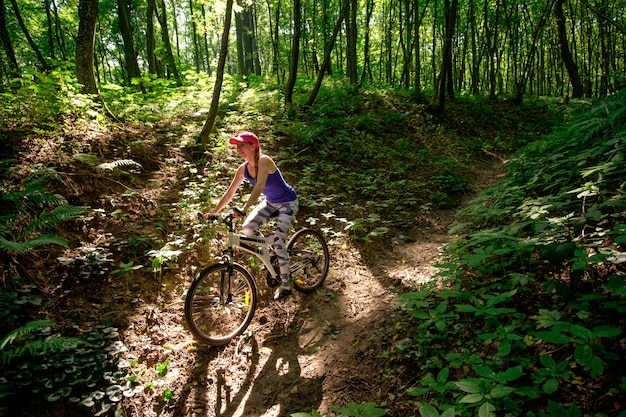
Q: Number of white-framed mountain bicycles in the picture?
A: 1